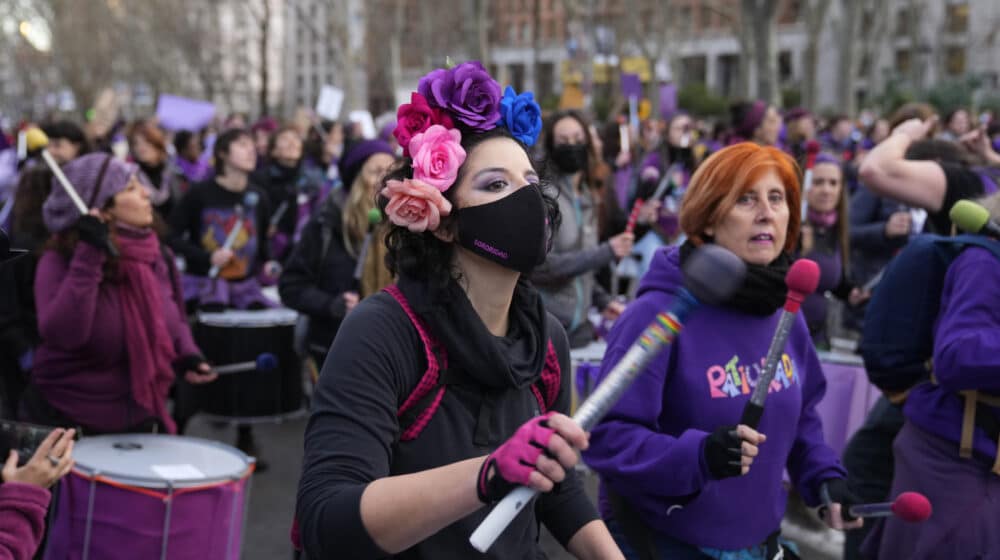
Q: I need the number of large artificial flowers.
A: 5